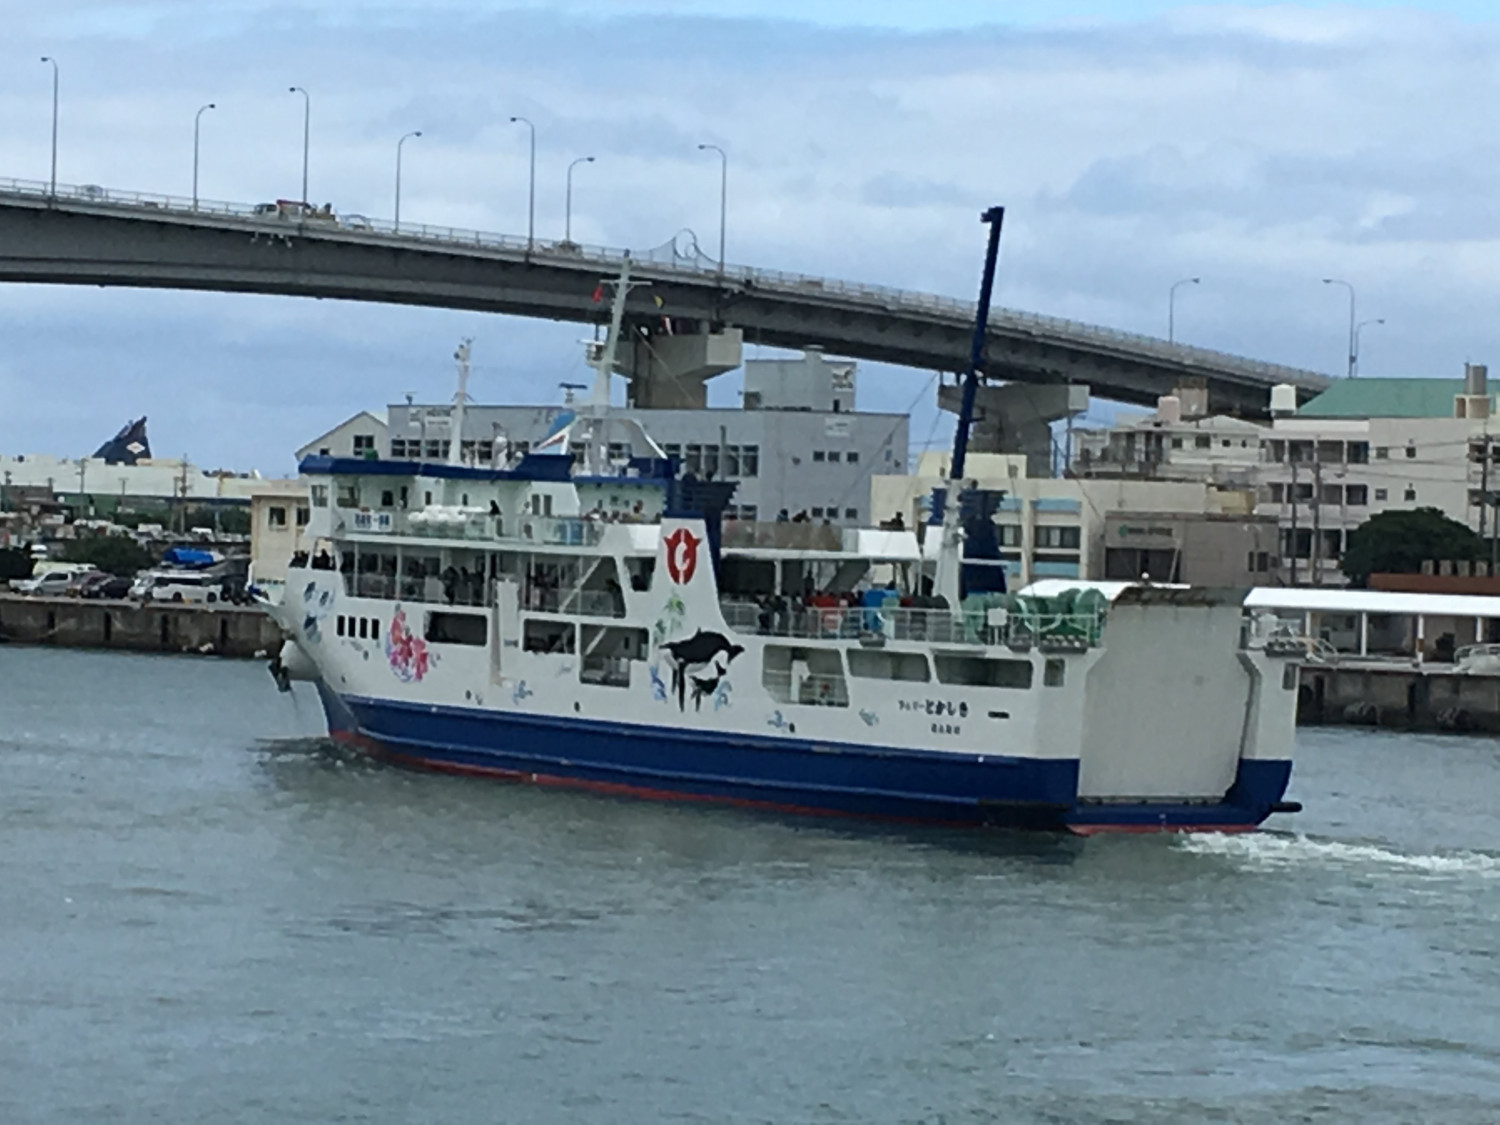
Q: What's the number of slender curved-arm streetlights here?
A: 10